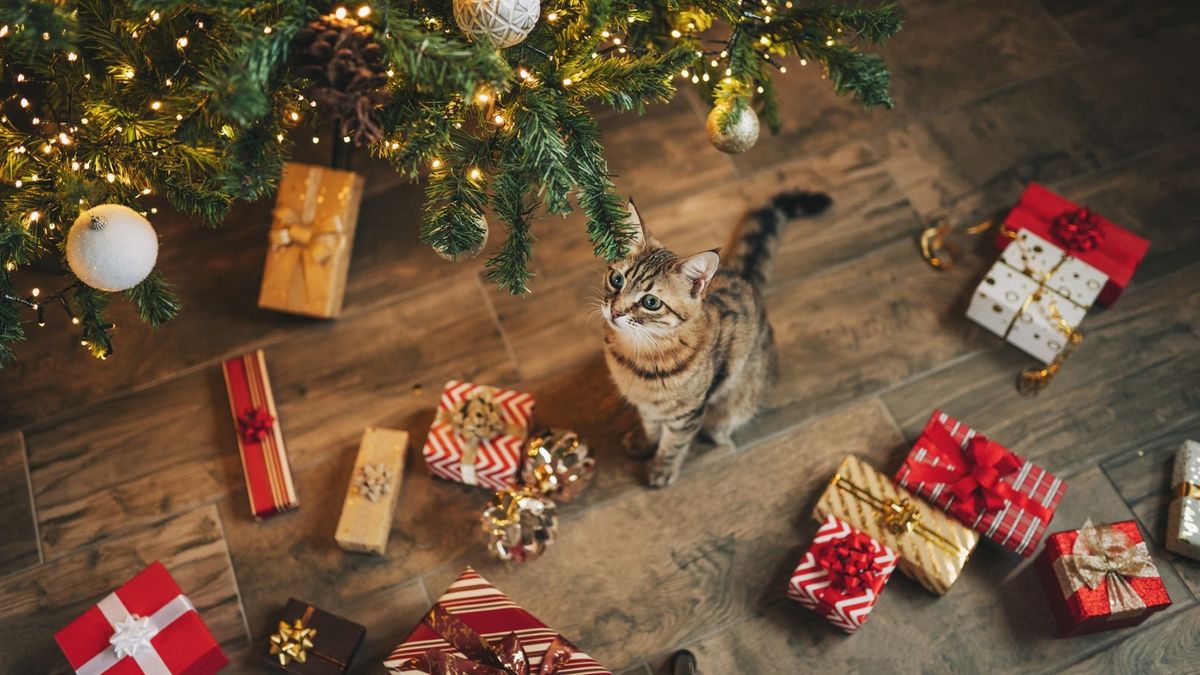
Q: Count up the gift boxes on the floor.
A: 14